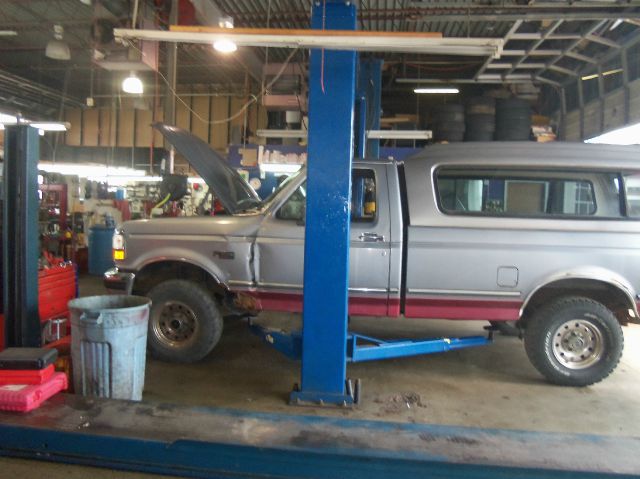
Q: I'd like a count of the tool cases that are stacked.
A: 3